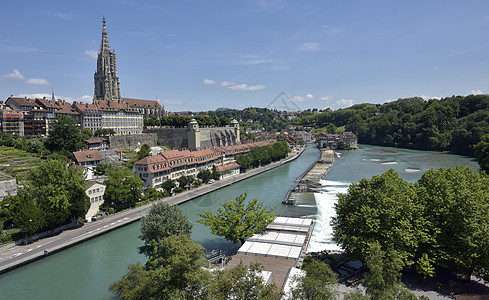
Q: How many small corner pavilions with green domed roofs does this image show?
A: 2